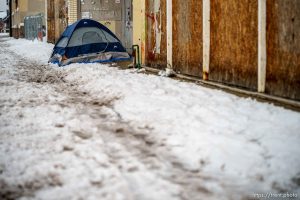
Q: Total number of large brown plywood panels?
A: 4